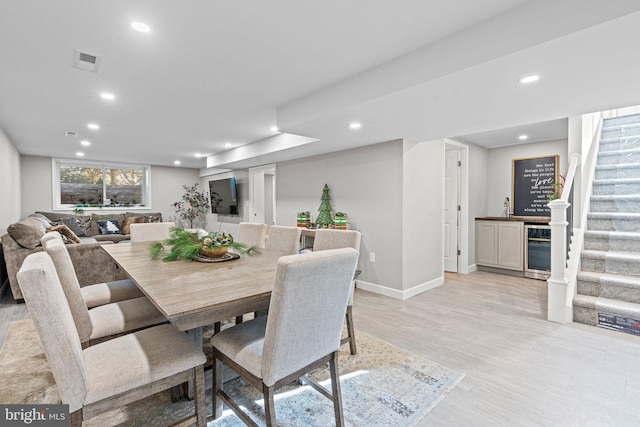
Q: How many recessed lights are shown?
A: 12